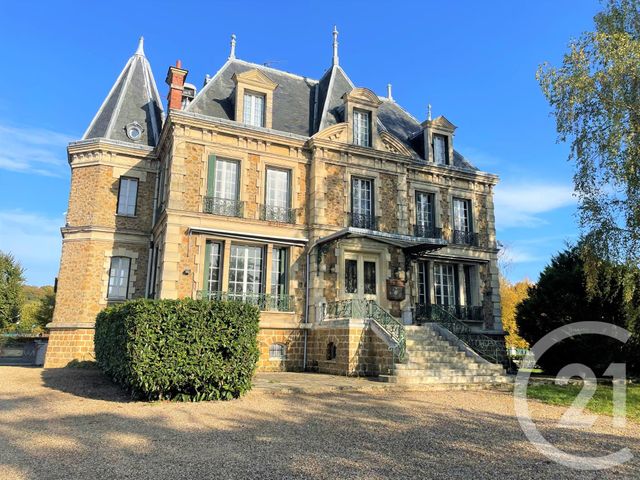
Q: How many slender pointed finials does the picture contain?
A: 5